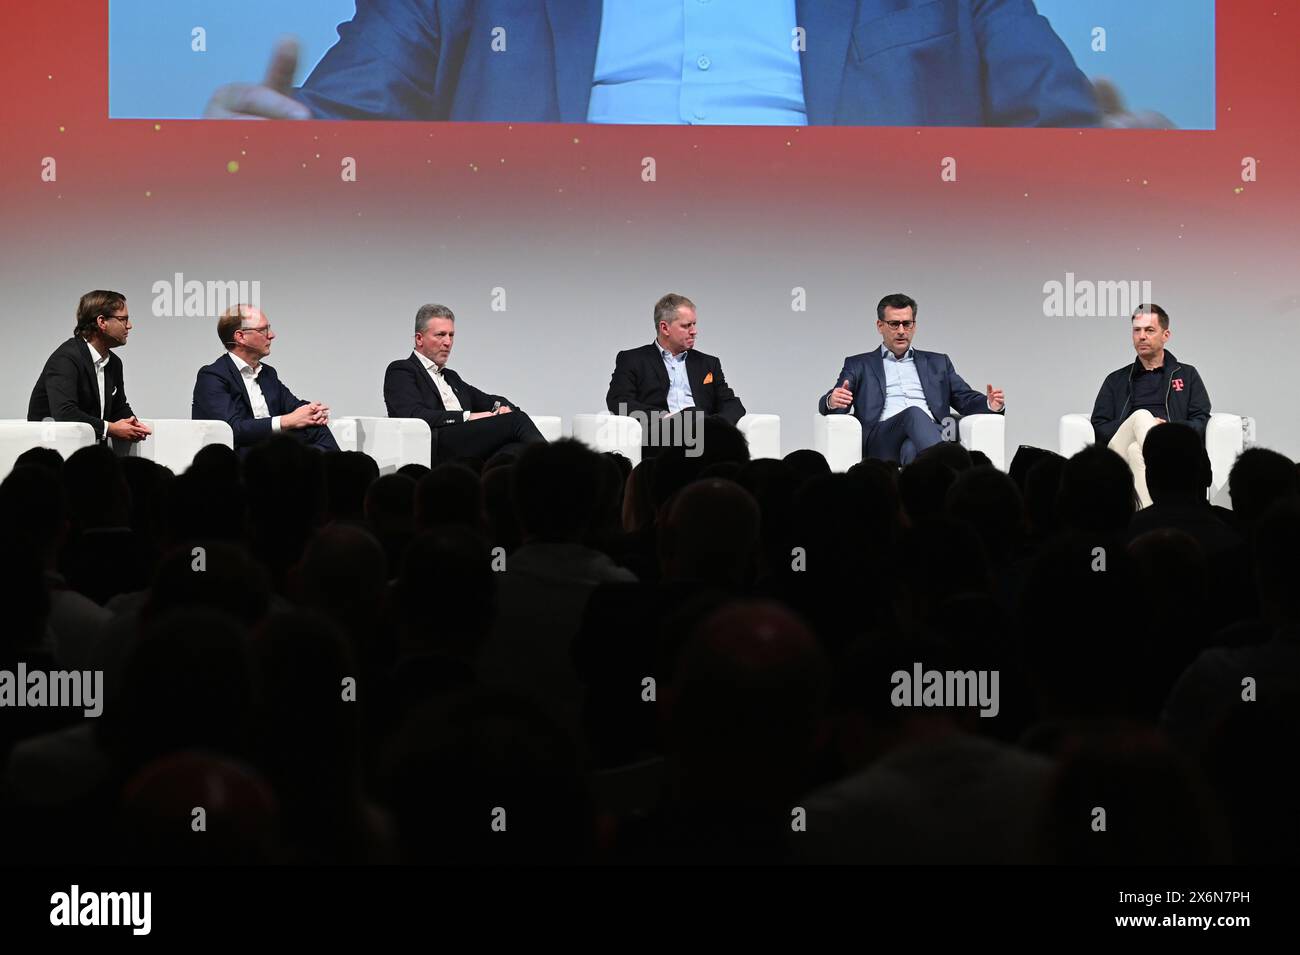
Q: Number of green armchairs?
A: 0